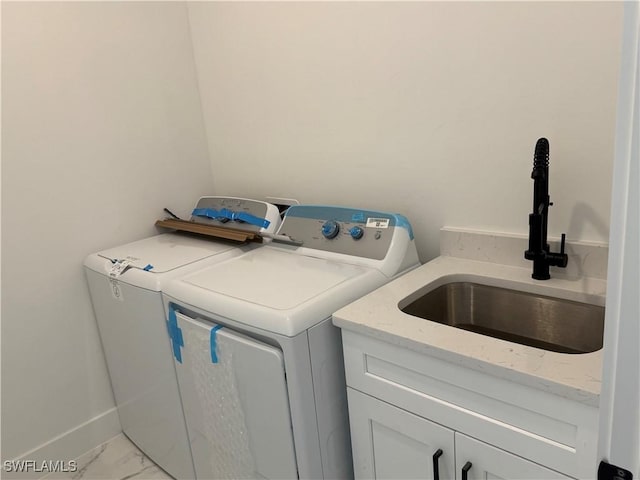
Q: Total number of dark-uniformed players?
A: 0